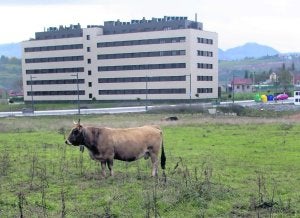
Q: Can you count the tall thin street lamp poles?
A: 5